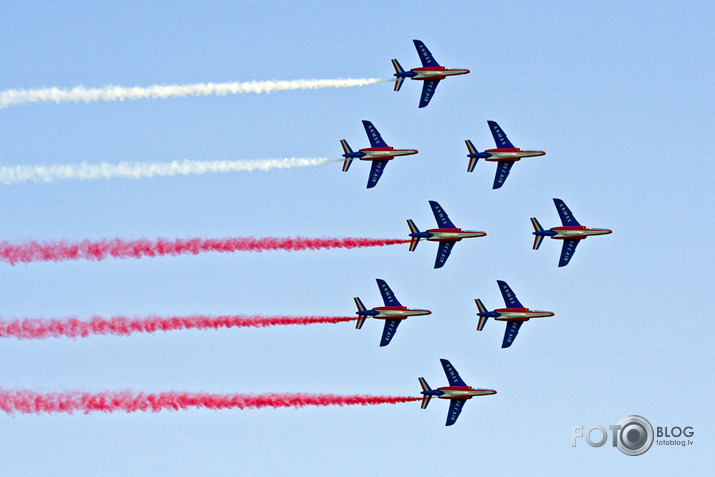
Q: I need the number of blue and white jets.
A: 8